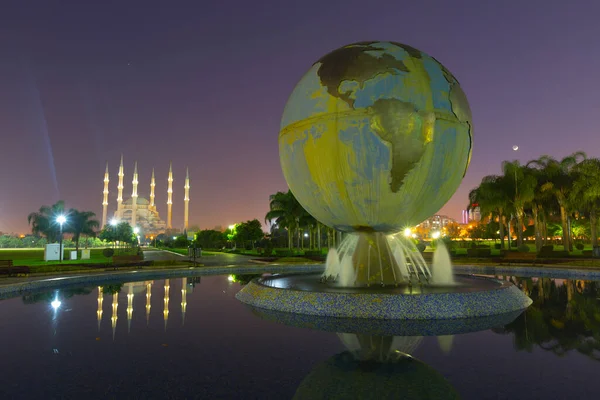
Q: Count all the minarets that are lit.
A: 6